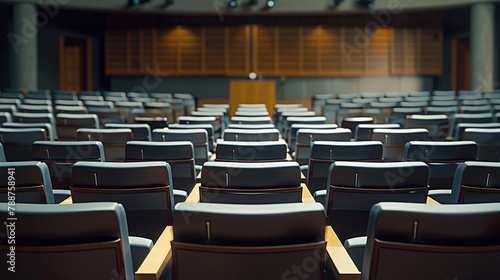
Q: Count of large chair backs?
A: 3